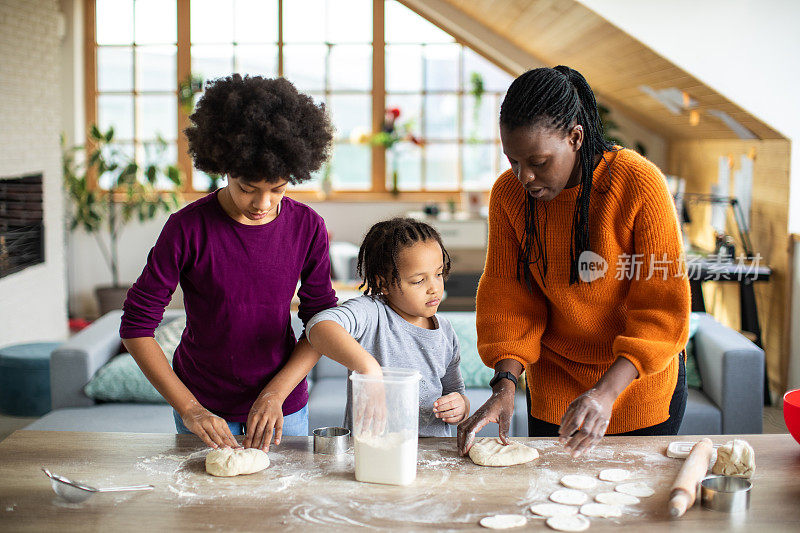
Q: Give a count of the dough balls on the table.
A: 3